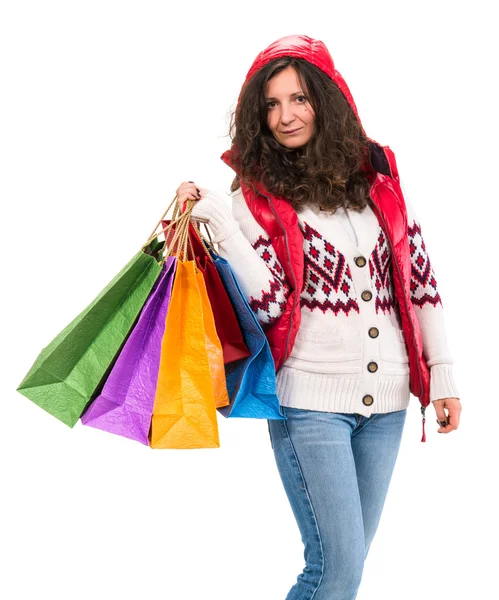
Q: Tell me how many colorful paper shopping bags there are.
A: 5